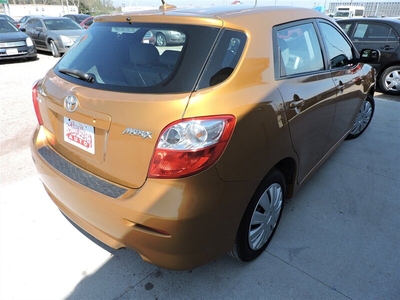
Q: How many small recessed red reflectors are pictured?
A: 1